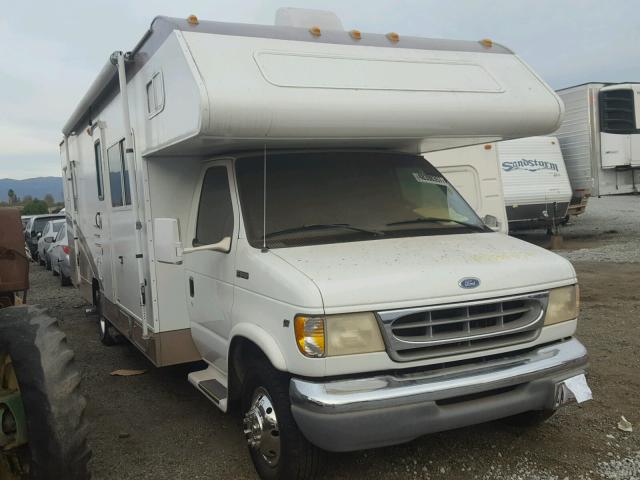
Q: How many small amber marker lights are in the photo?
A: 5